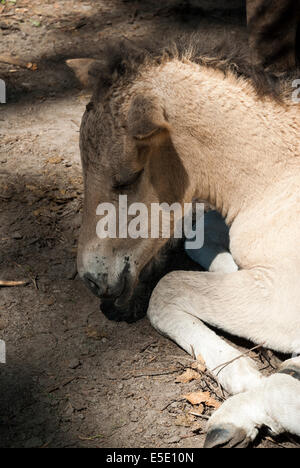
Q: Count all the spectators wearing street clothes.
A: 0